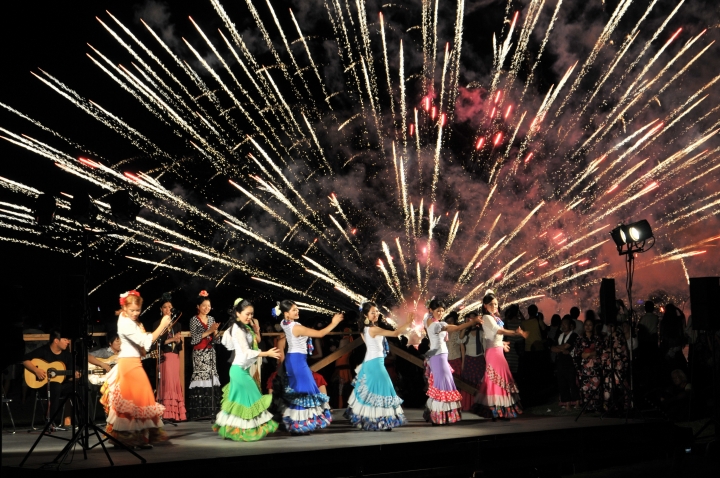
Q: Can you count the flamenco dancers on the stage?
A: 6